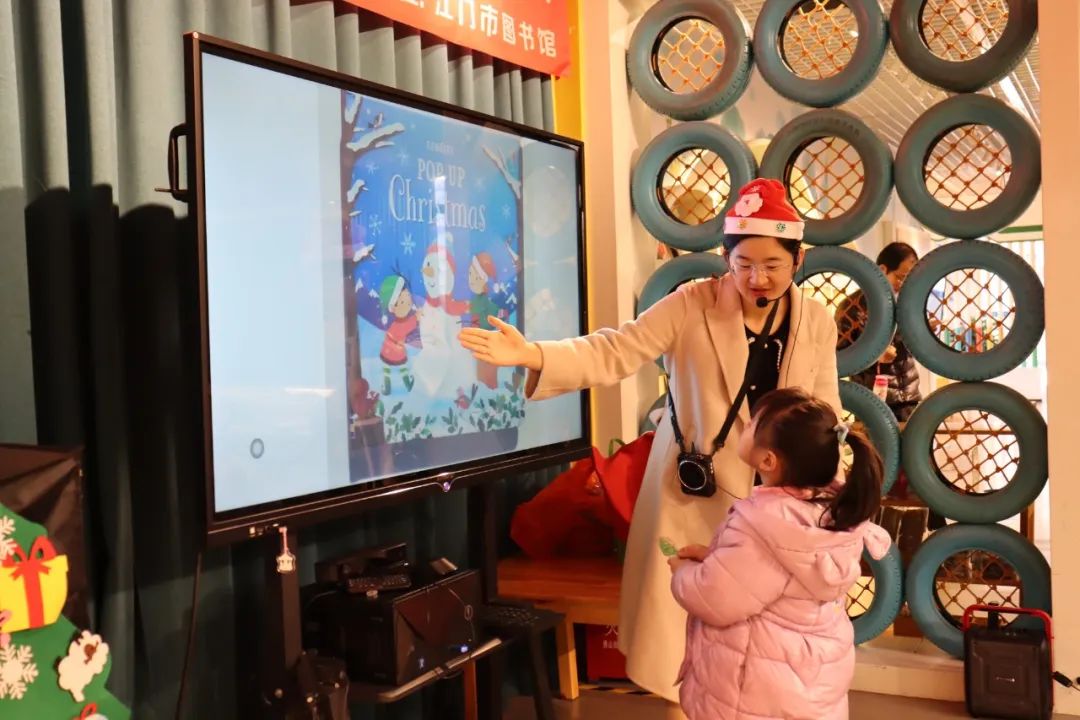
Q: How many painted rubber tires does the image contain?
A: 14